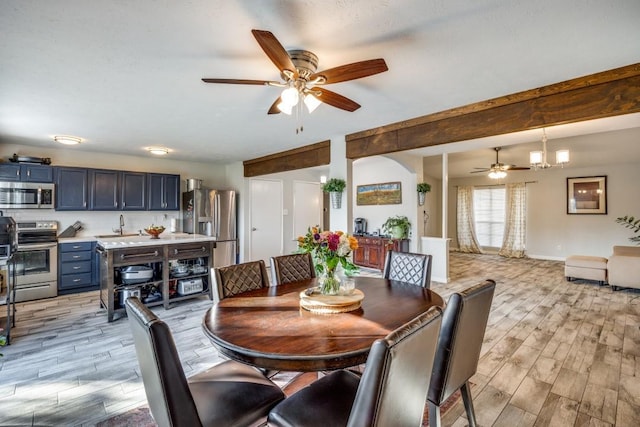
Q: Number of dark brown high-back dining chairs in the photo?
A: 6